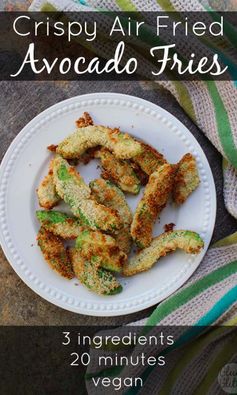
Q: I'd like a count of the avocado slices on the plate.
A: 13